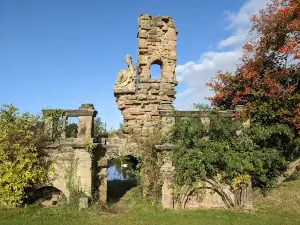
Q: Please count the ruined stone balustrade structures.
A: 2